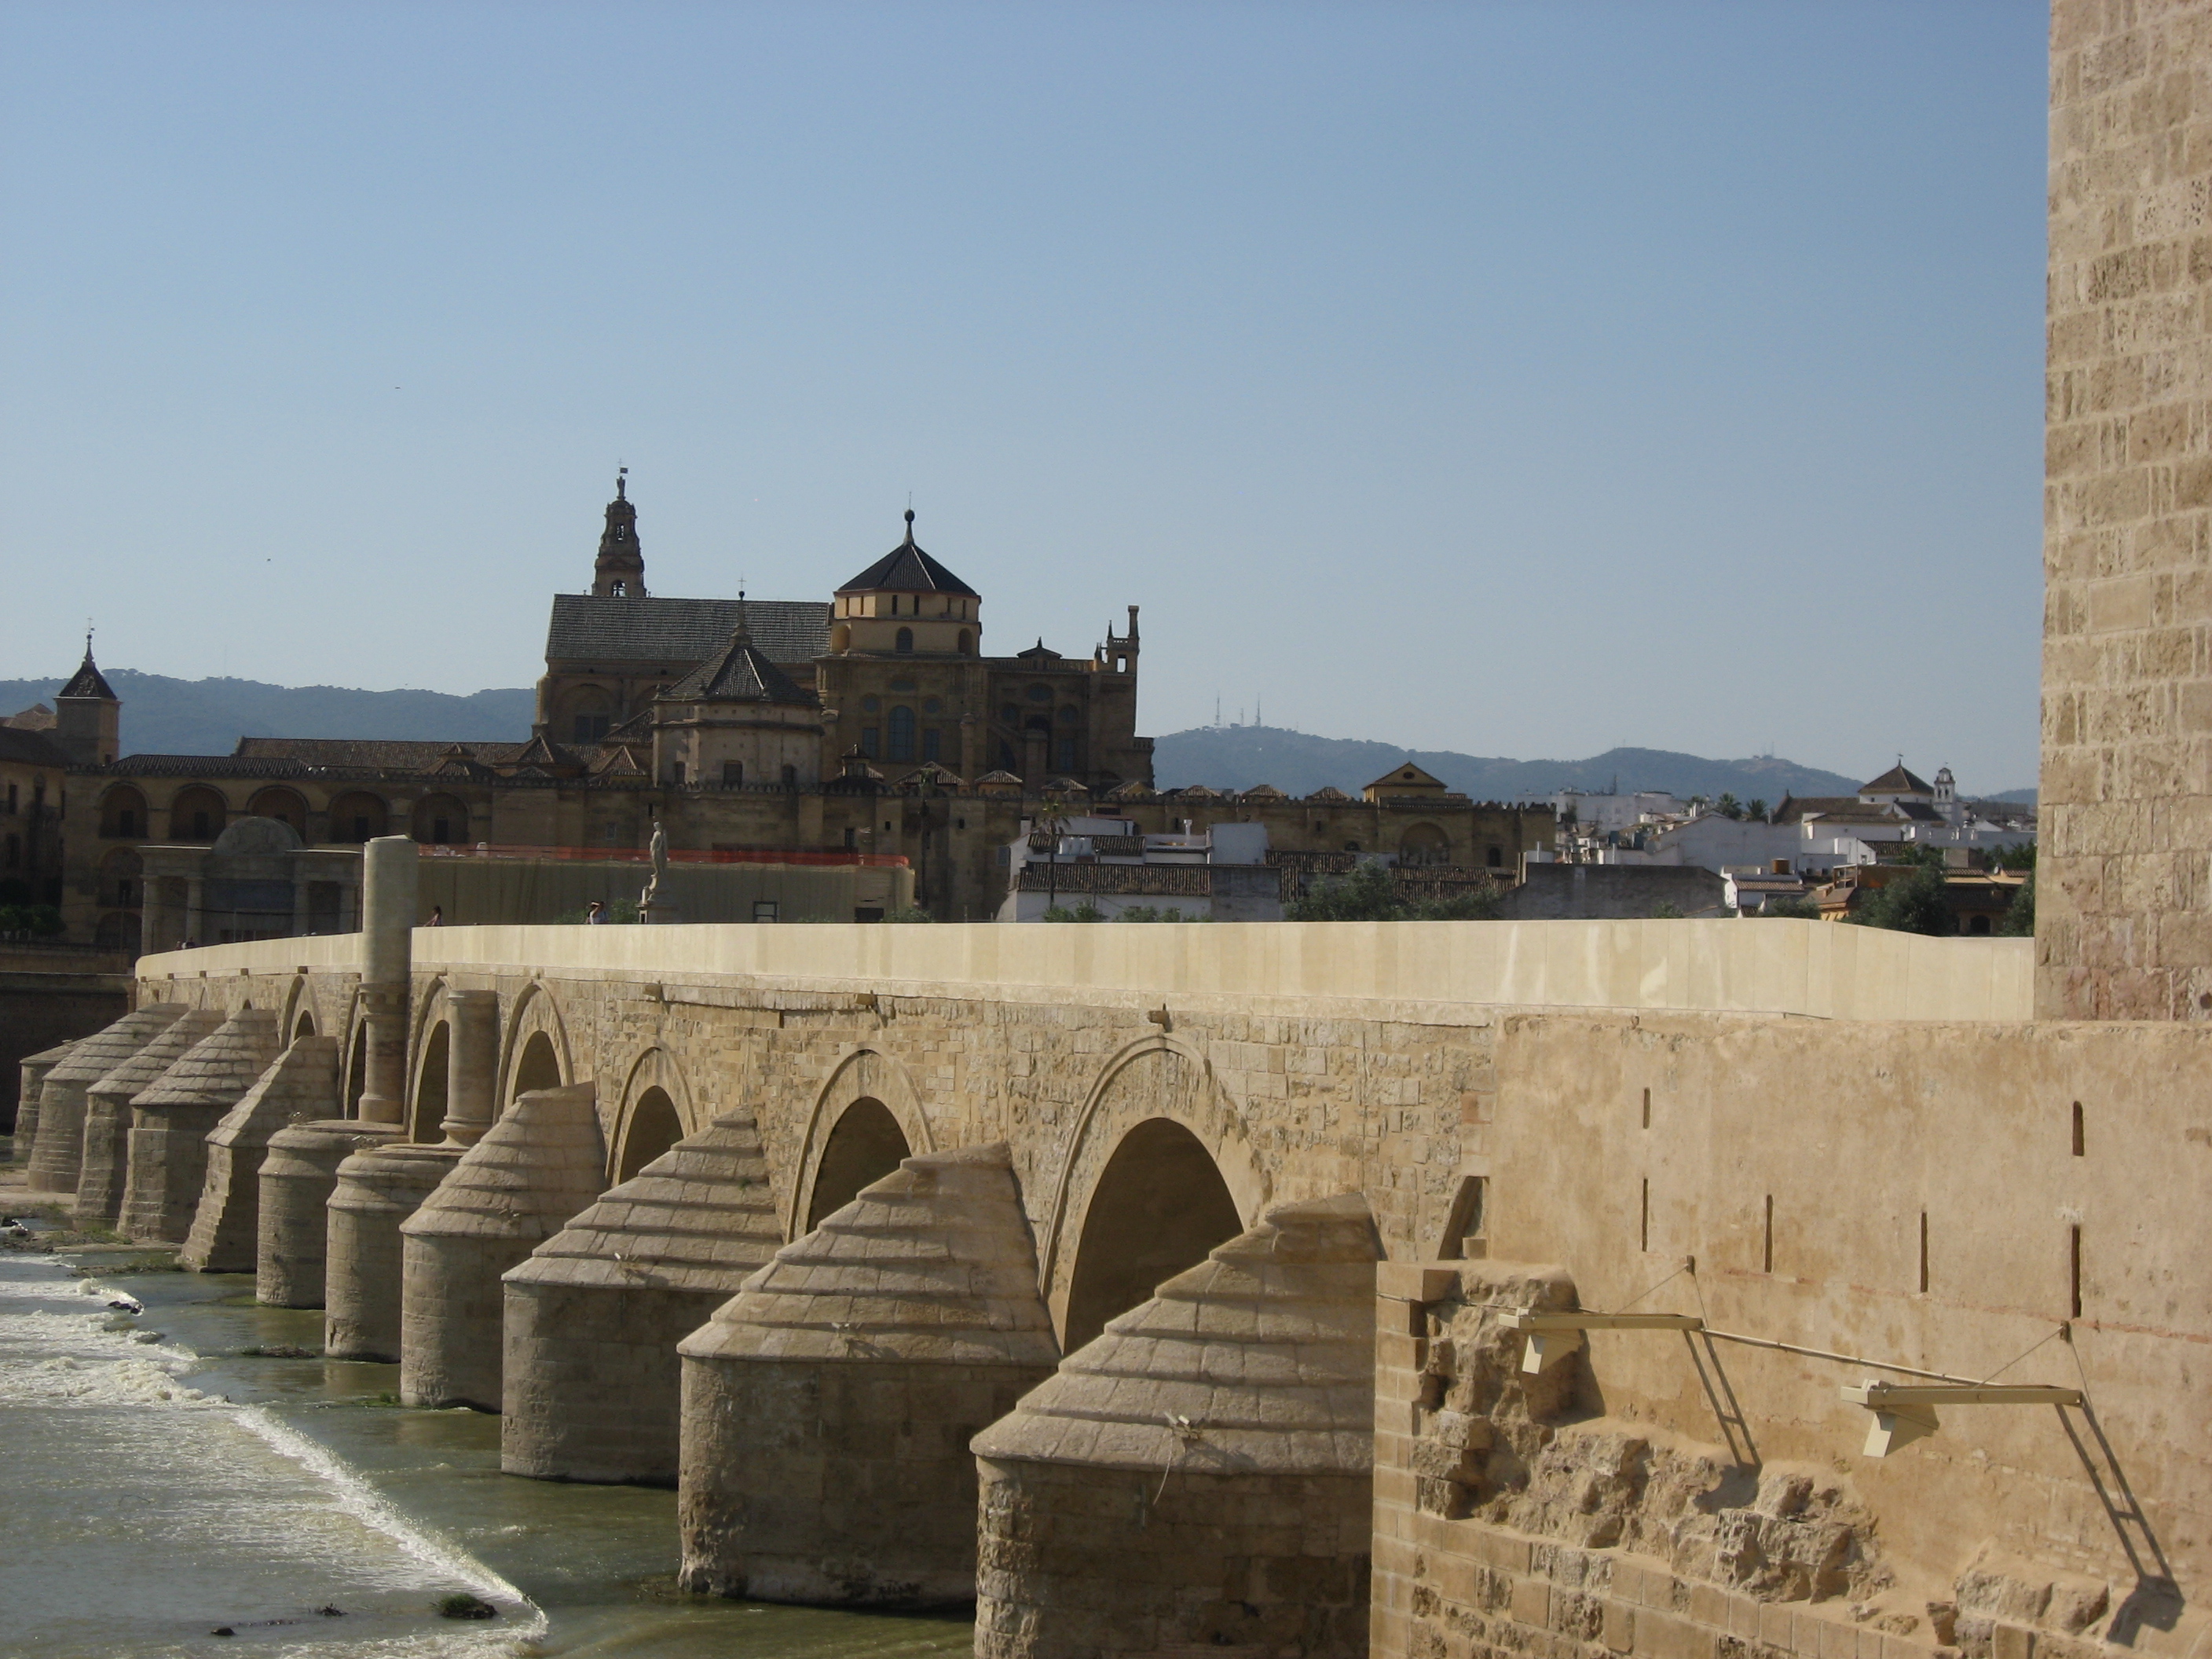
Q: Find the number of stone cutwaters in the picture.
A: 11